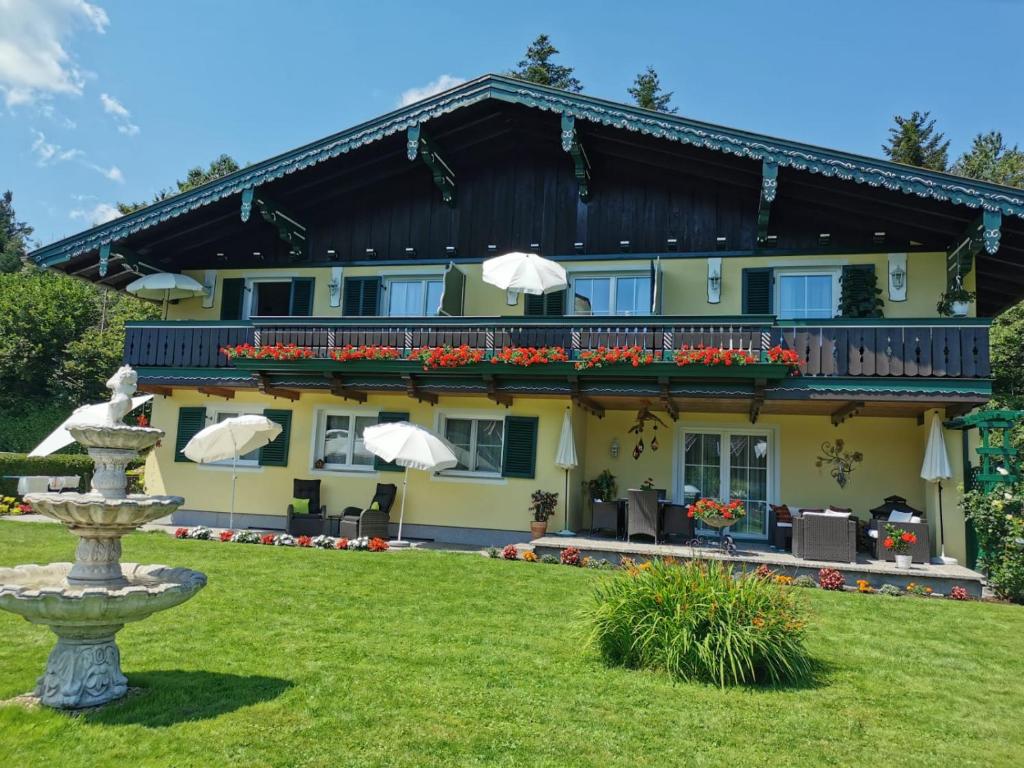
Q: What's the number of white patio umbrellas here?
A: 7